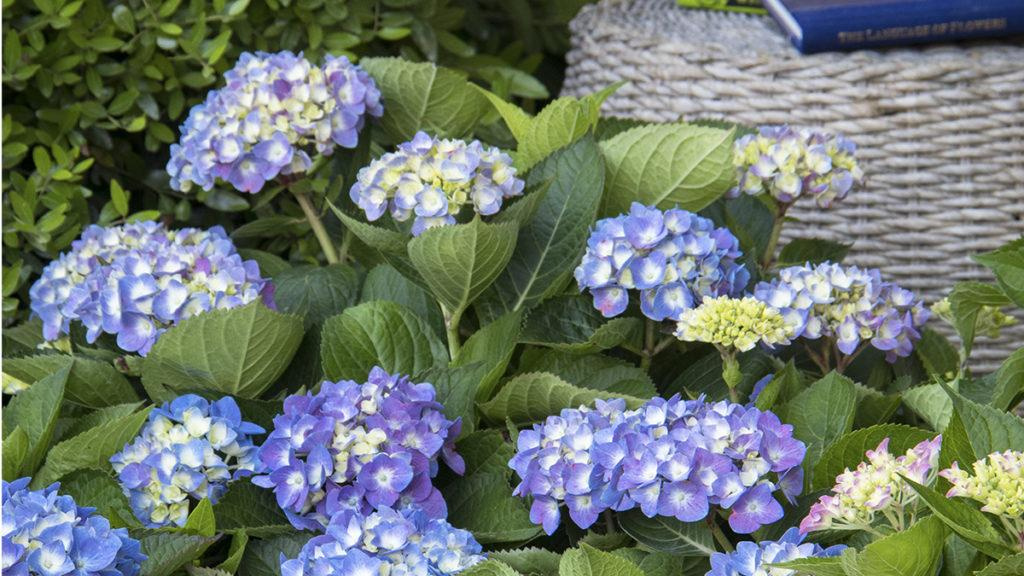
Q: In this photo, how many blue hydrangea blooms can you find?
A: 12